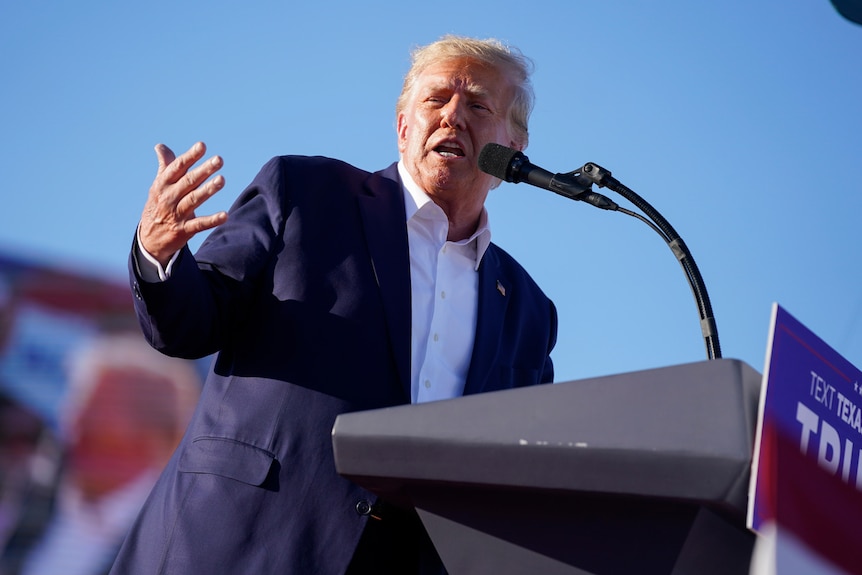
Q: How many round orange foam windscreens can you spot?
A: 0